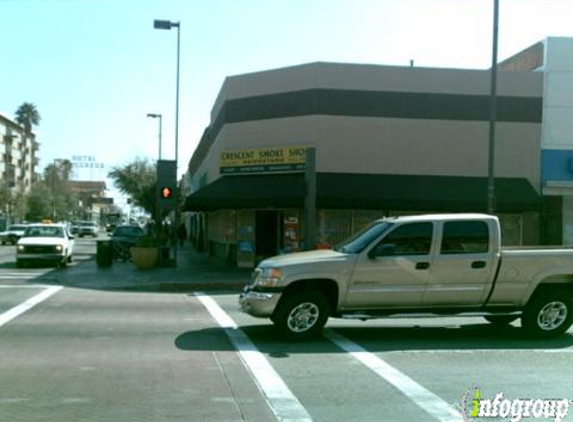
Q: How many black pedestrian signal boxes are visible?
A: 1